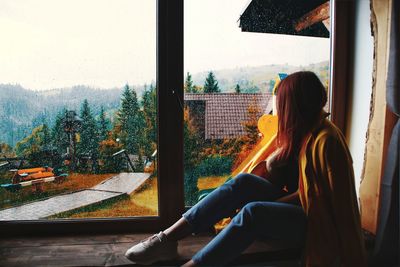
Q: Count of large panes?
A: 2